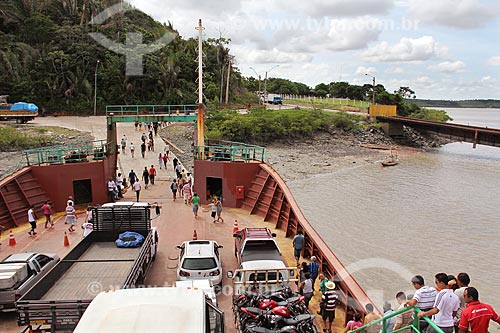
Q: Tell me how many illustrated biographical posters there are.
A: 0